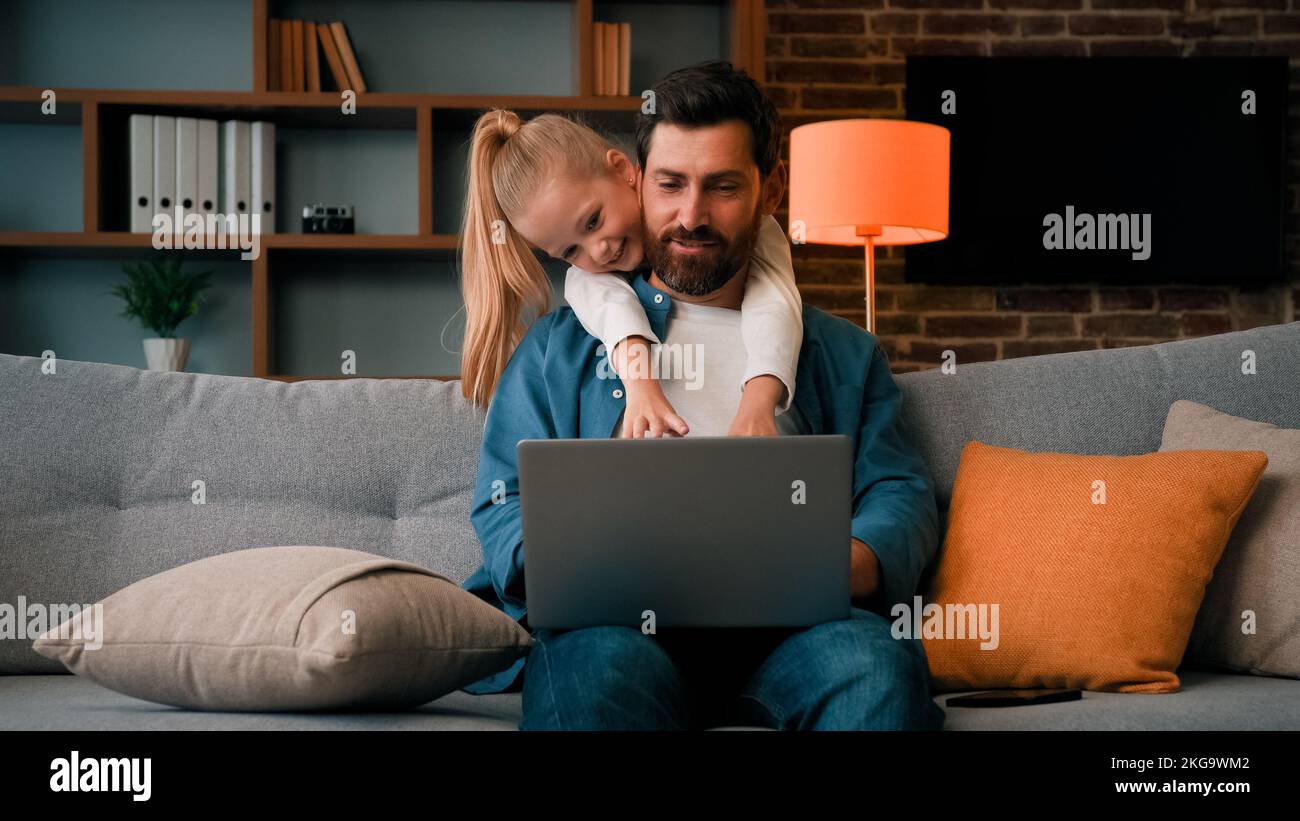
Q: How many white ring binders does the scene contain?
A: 6